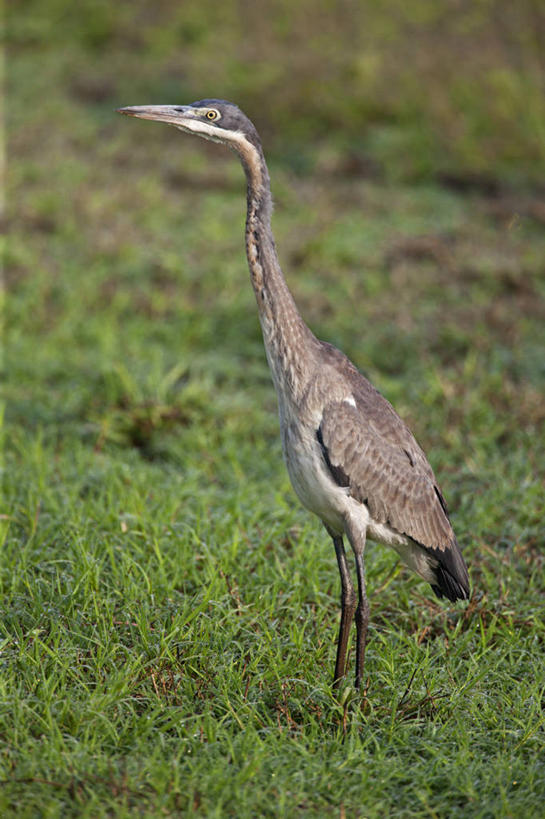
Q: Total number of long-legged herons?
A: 1